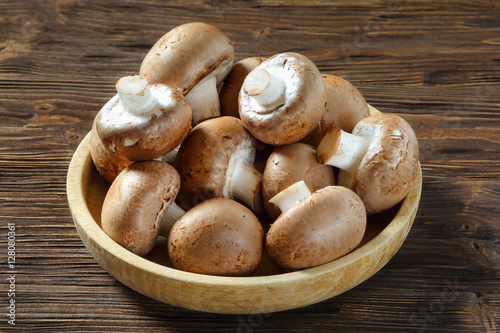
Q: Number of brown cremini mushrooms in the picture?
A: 12